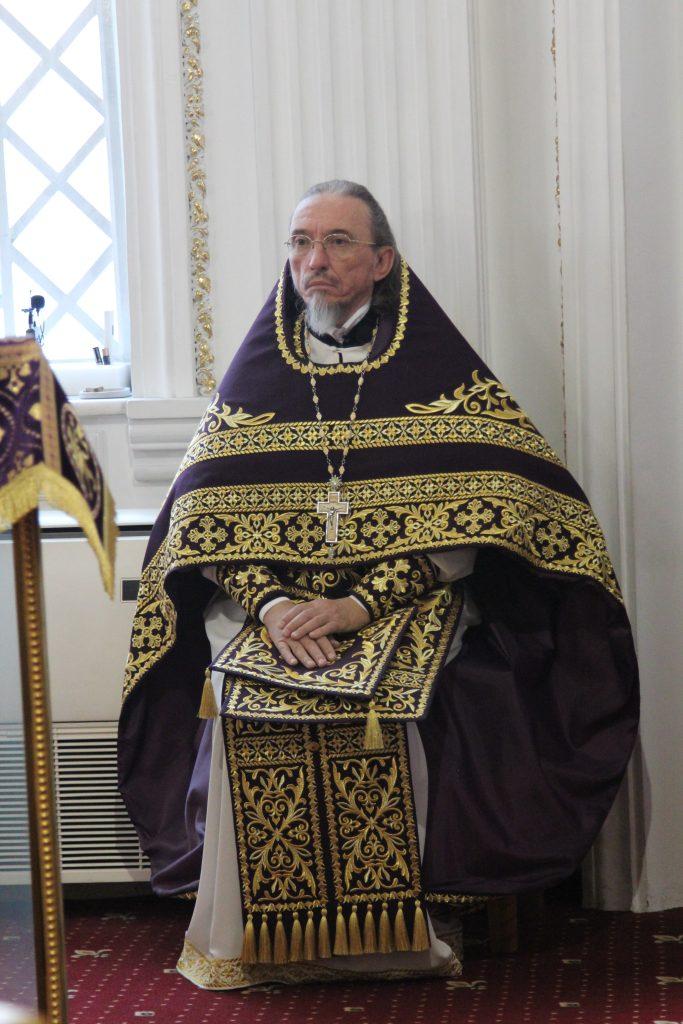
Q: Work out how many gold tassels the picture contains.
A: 14